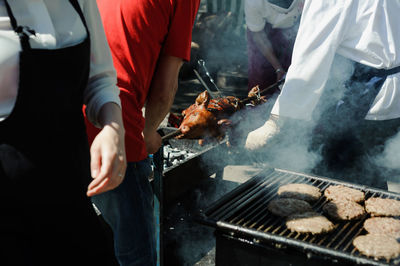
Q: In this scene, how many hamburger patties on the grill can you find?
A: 8